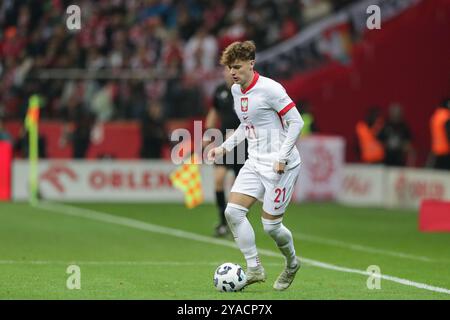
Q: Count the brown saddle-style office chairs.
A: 0